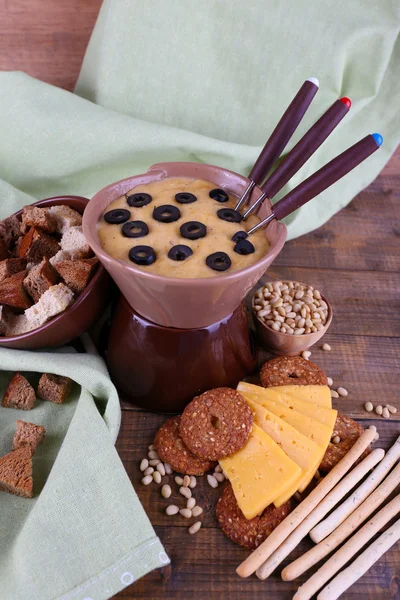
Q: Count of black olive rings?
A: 13